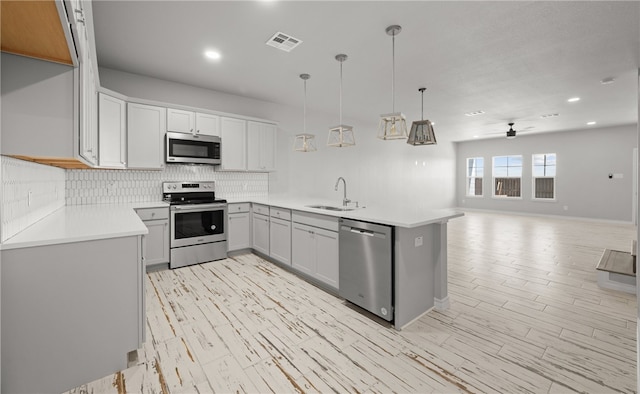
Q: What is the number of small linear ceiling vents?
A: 2